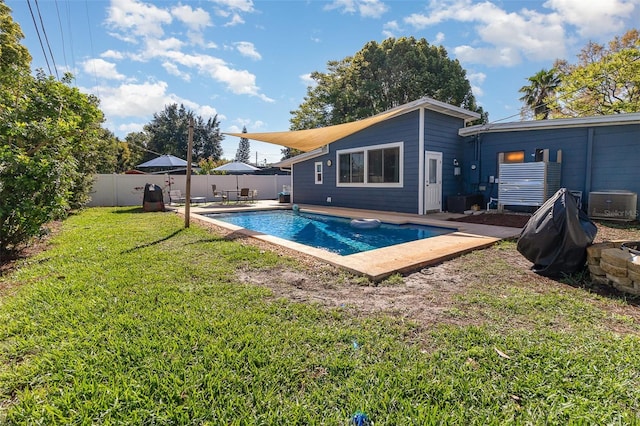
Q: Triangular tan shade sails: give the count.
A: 1